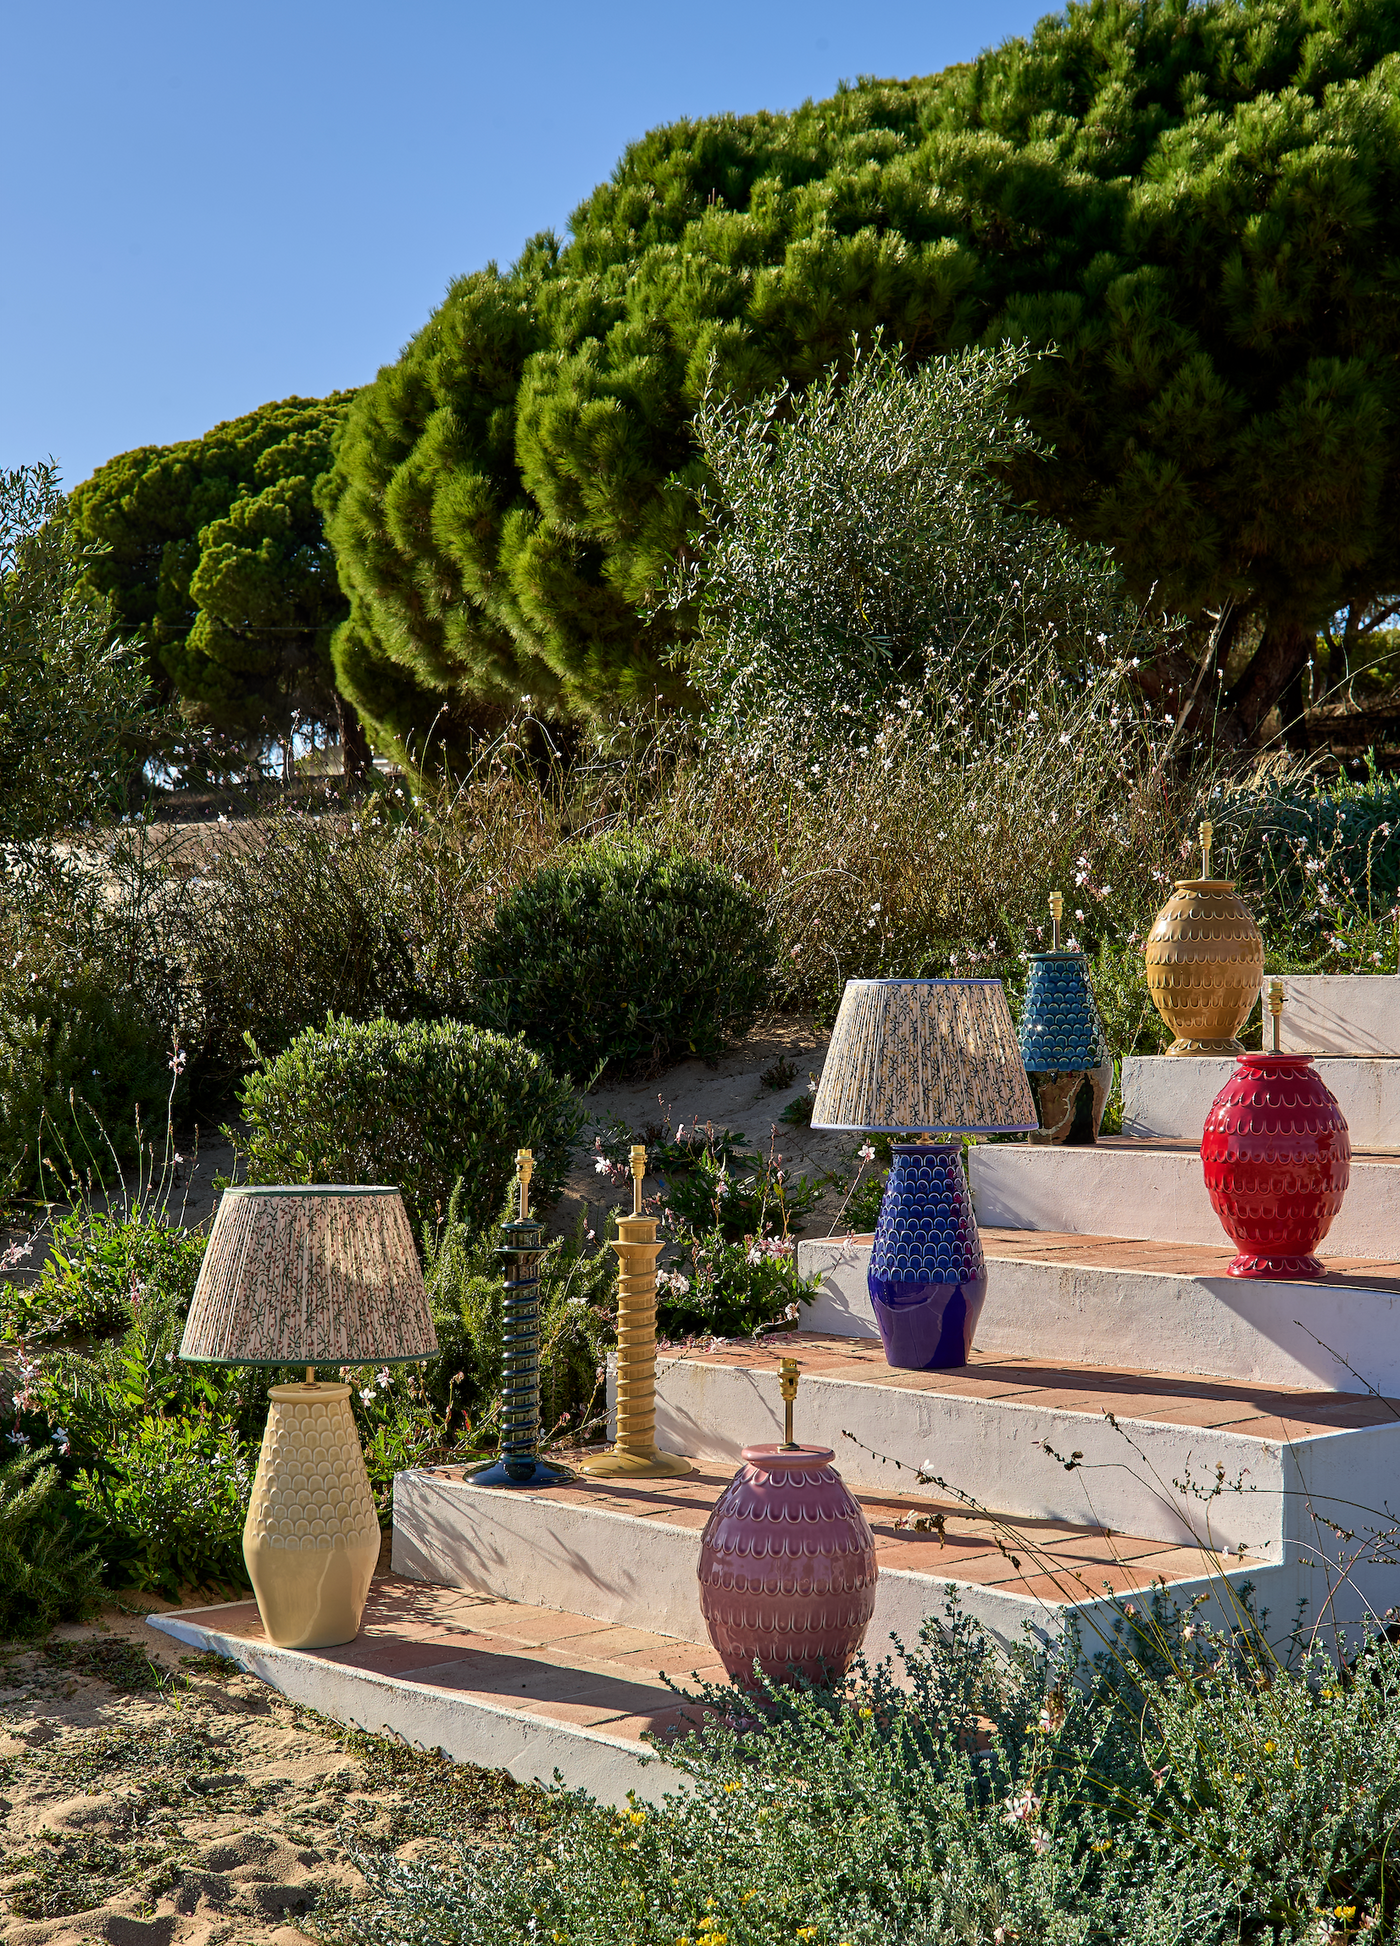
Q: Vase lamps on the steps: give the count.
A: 6